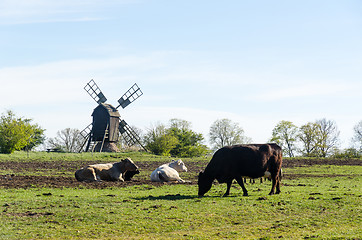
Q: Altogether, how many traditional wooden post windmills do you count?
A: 1